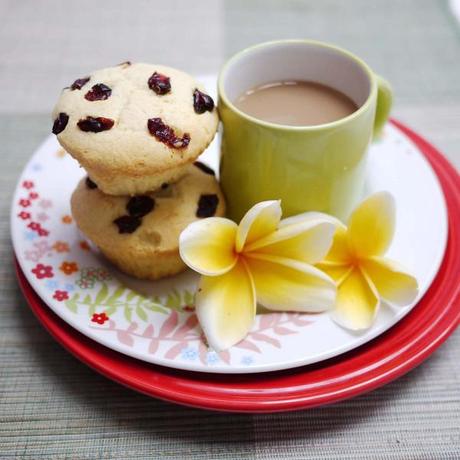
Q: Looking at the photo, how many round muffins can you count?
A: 2